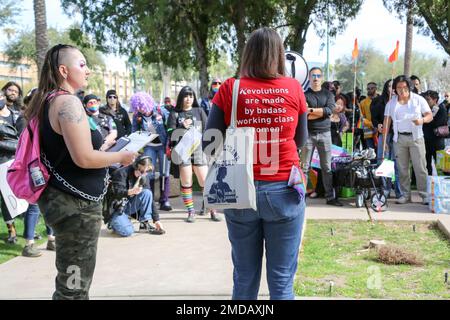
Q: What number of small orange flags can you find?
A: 2